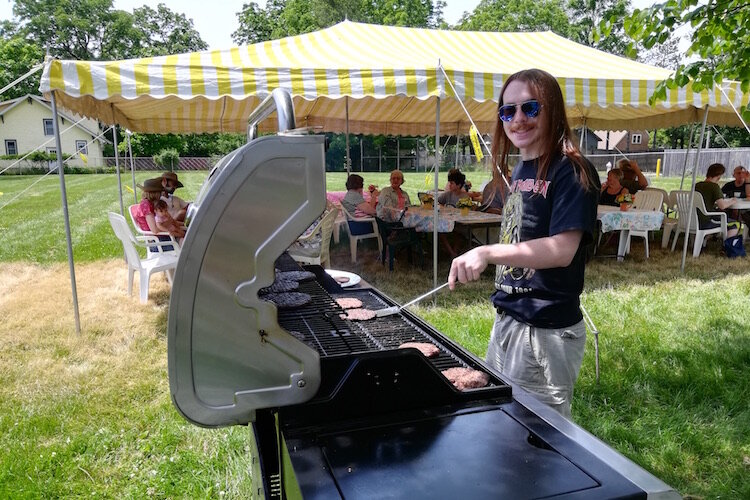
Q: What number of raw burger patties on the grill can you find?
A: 4